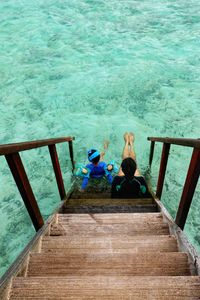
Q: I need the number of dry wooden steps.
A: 5